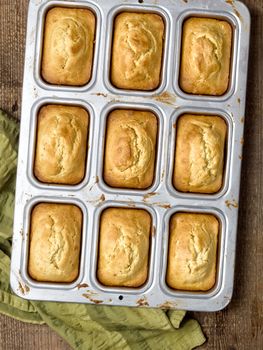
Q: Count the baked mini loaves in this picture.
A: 9